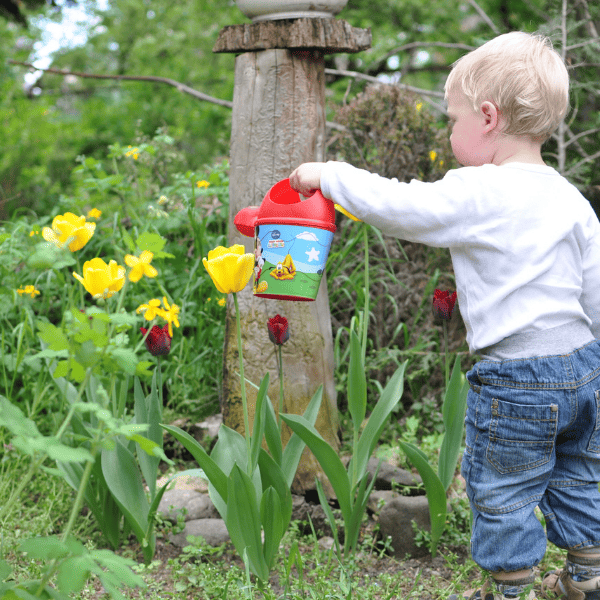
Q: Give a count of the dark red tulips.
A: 3